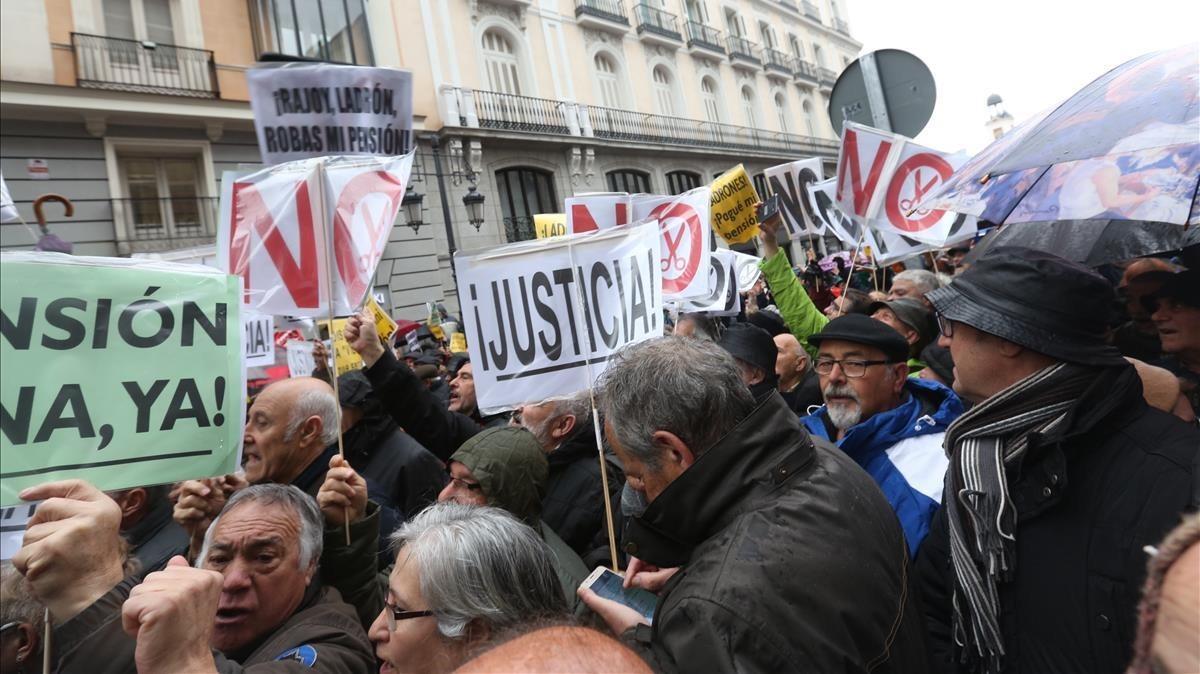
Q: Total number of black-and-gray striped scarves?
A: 1